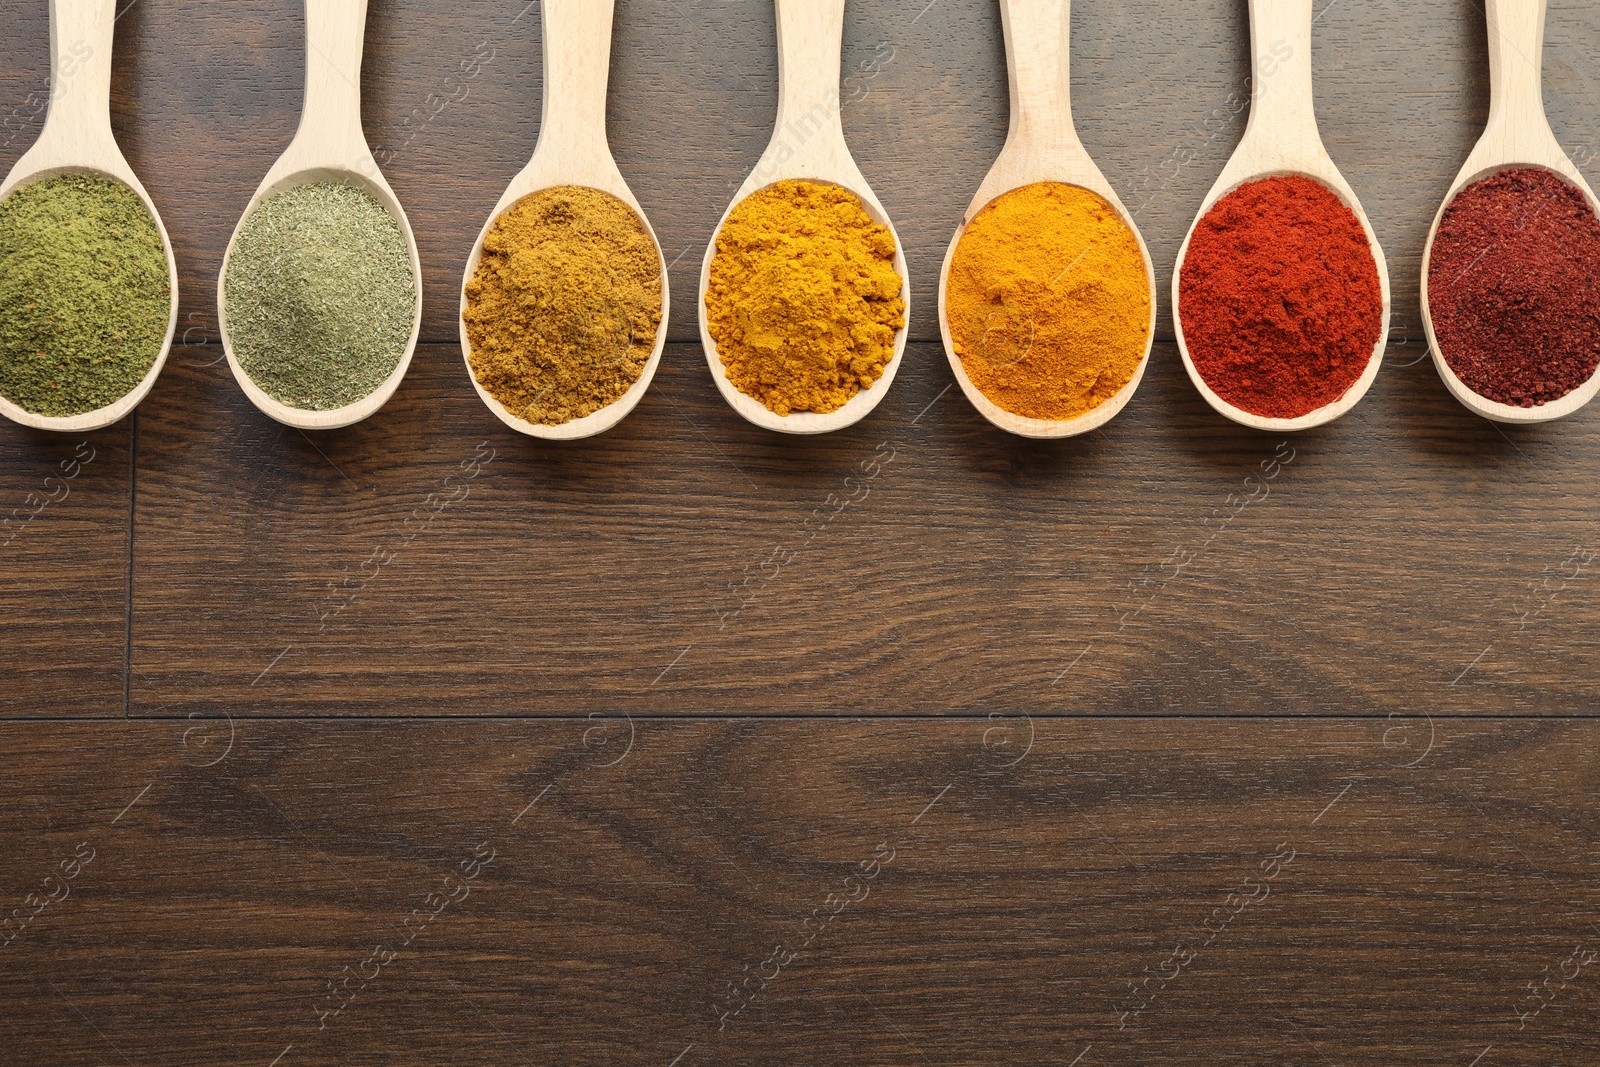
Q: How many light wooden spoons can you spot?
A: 7